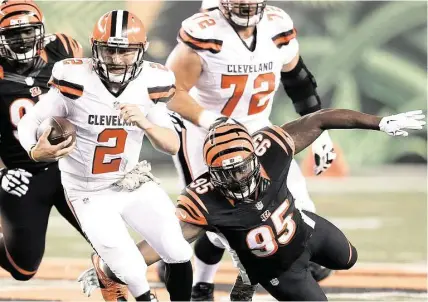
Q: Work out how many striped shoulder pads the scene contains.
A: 7